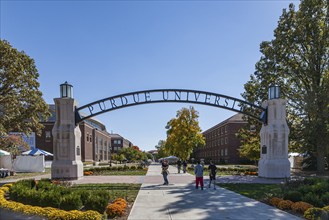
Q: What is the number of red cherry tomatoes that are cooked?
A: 0